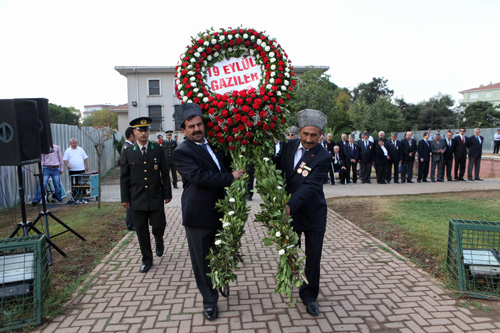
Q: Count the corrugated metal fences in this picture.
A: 2